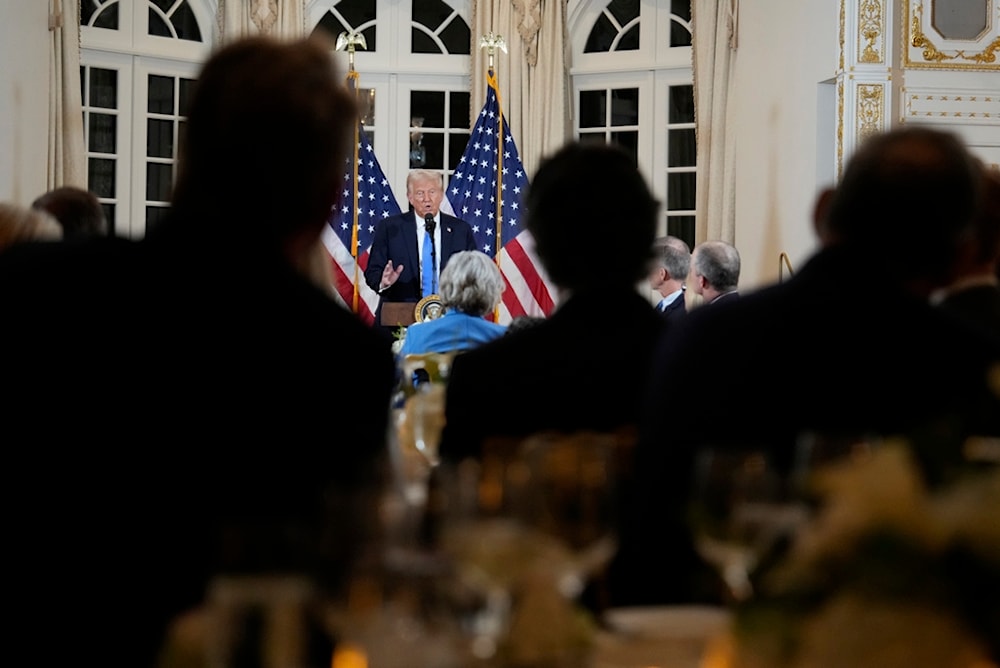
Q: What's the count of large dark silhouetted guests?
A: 3